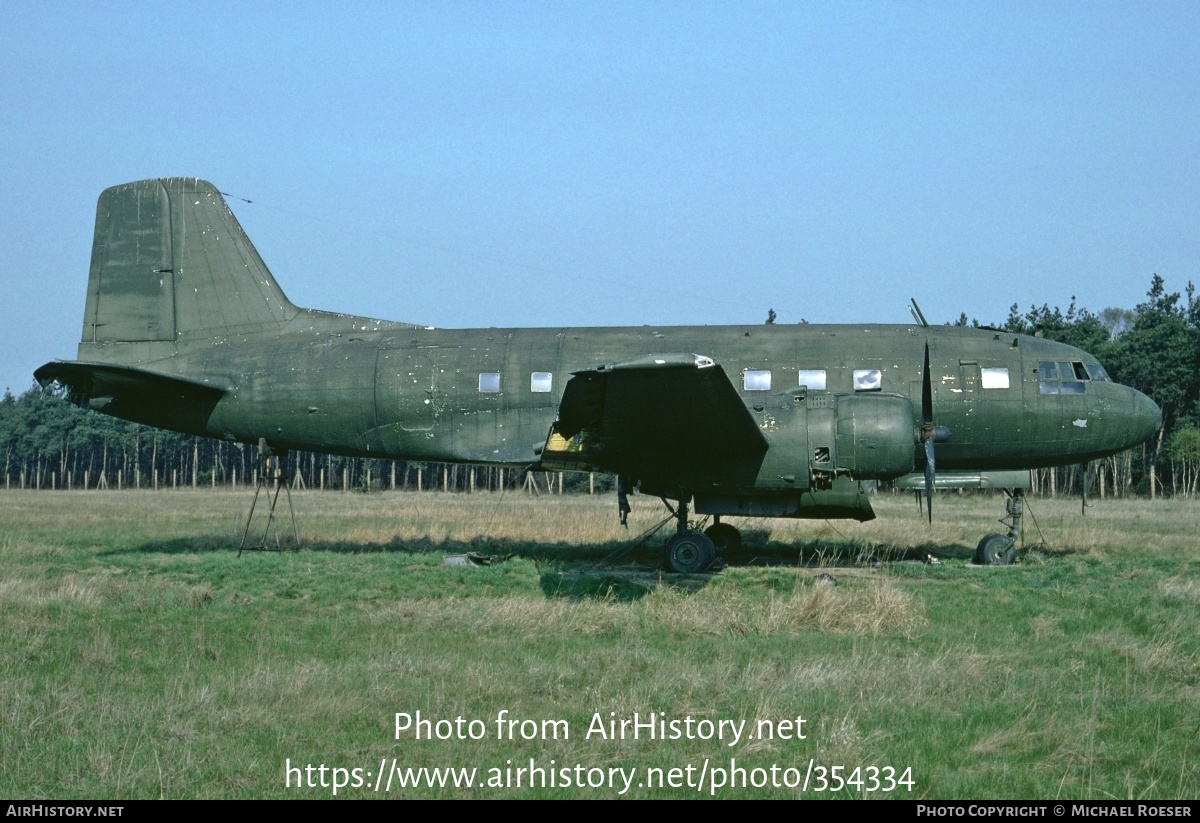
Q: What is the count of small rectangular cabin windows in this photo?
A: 6